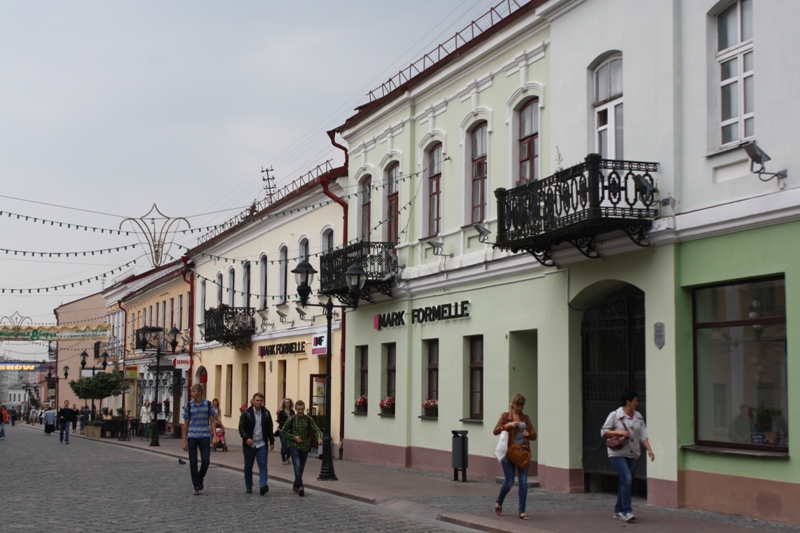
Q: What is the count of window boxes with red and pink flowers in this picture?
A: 3